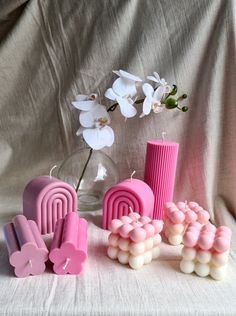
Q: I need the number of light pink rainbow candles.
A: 1